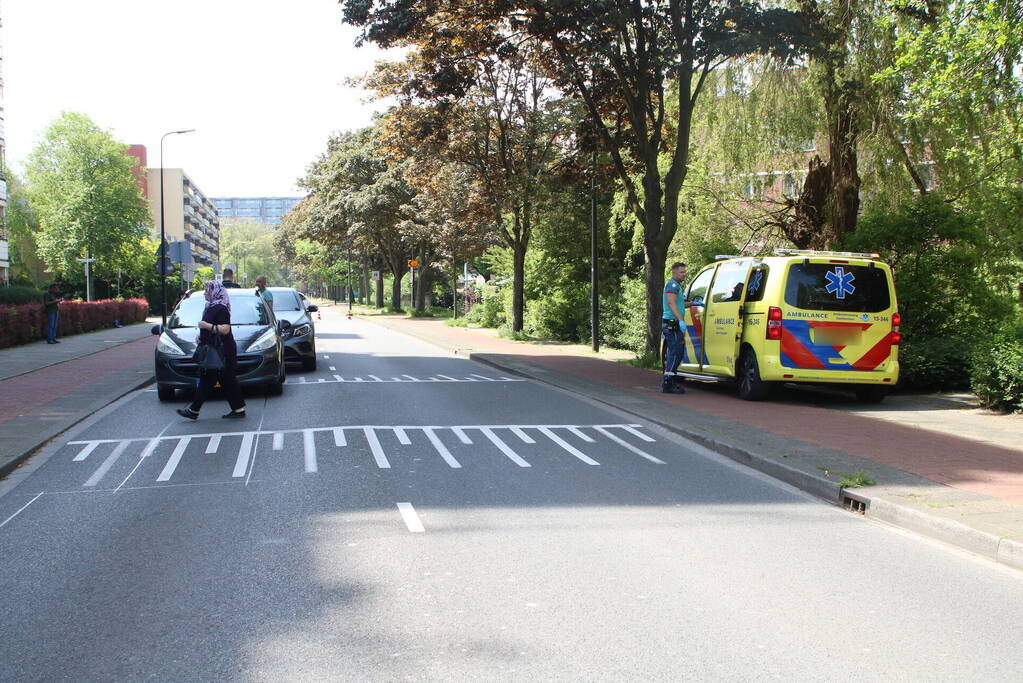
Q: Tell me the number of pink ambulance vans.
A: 0